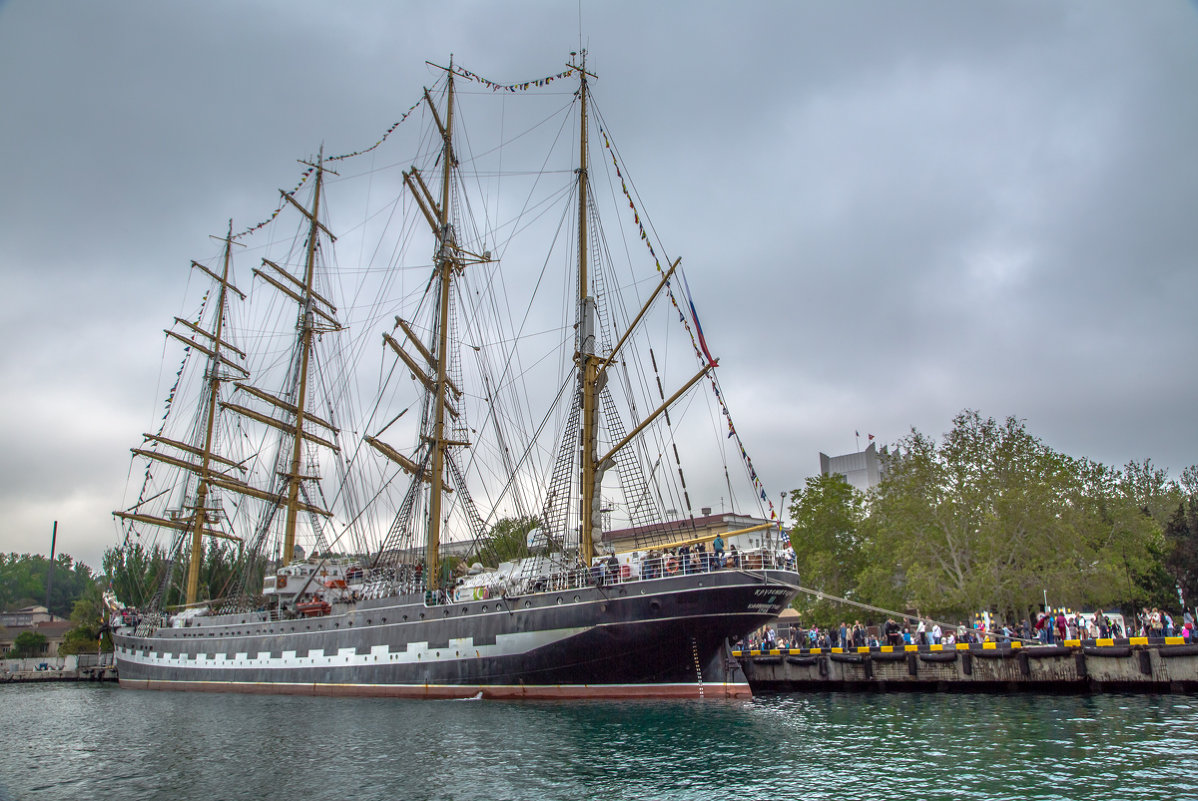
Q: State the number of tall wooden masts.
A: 4